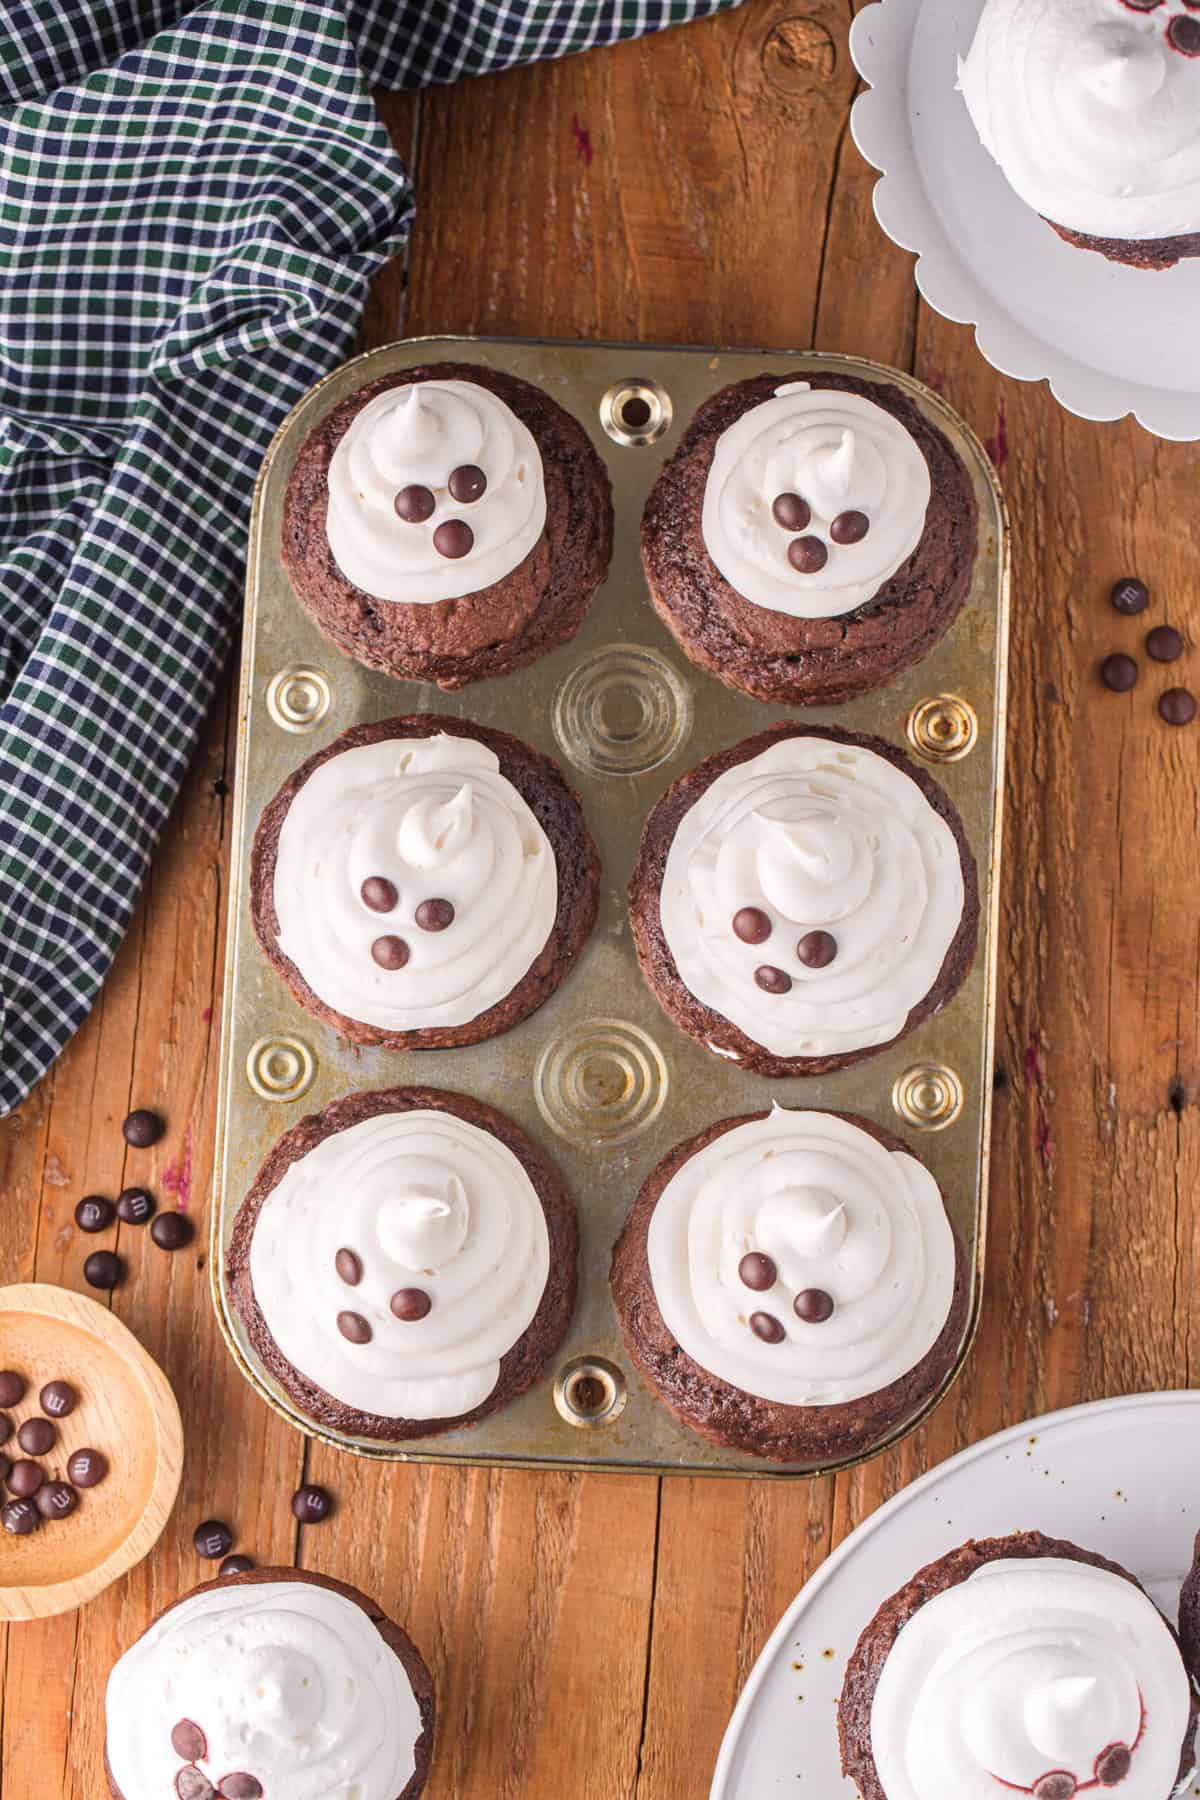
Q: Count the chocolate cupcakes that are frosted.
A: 9